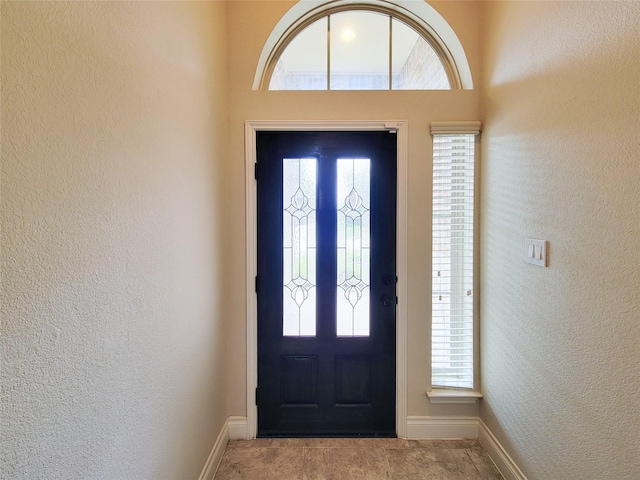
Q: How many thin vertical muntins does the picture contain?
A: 2